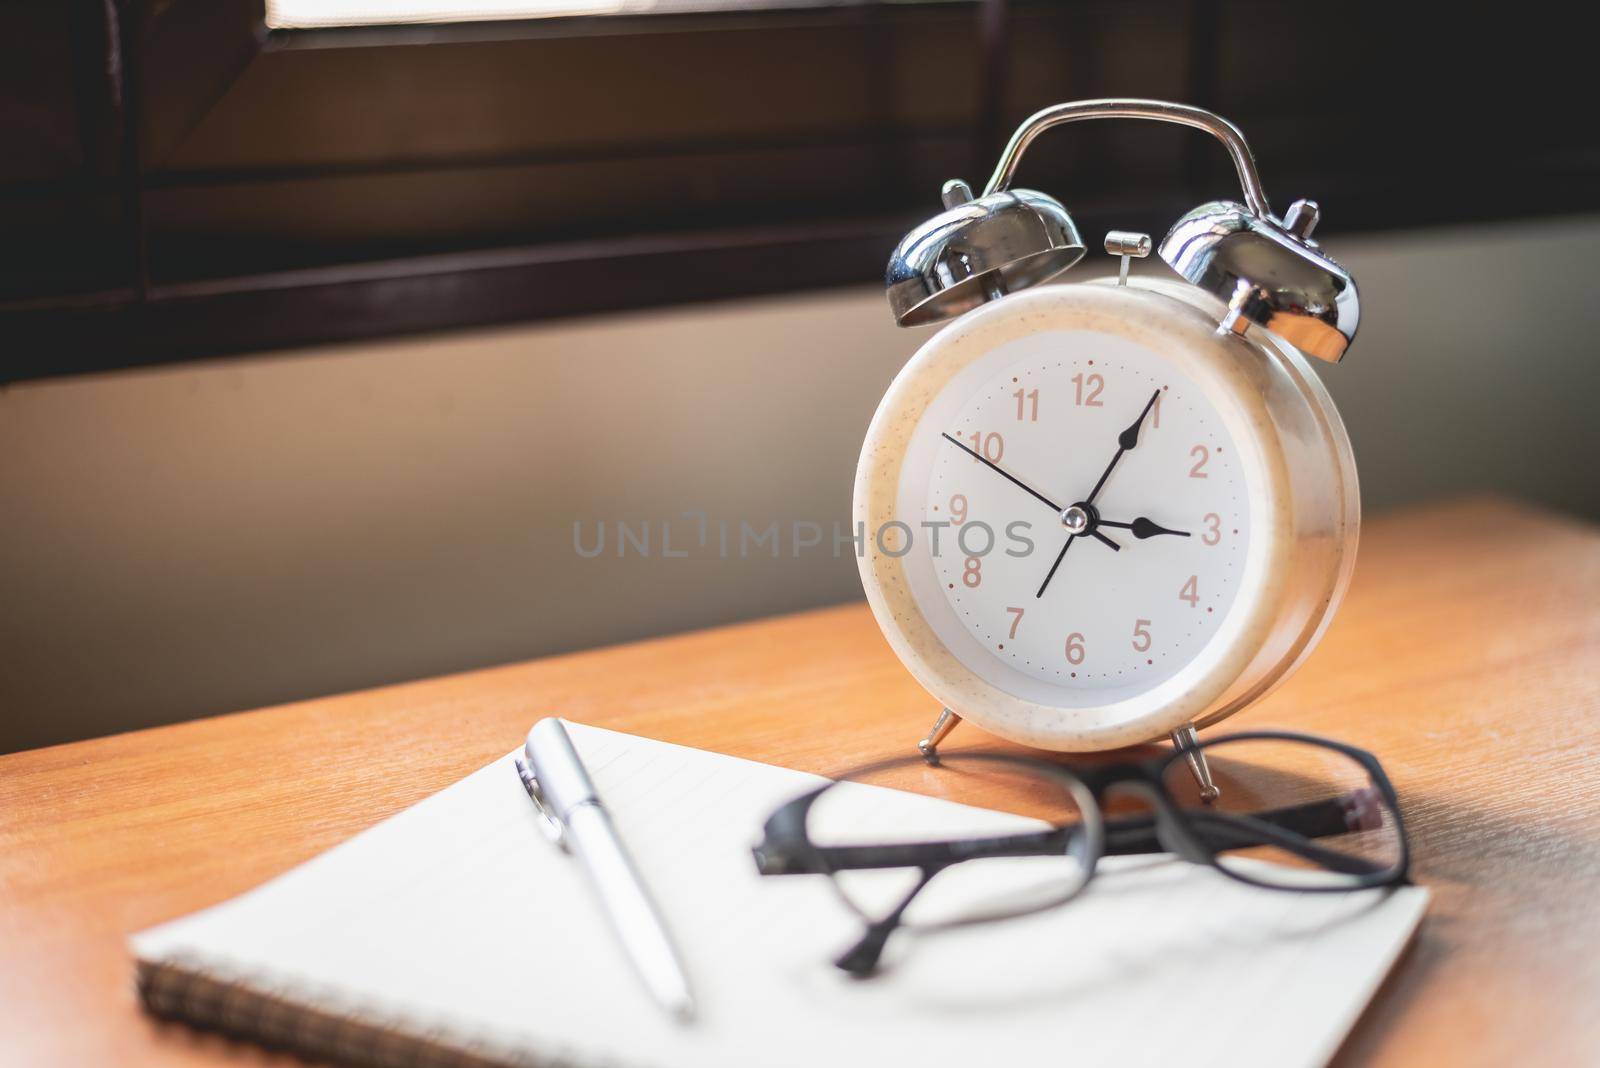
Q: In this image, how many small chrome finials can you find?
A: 2